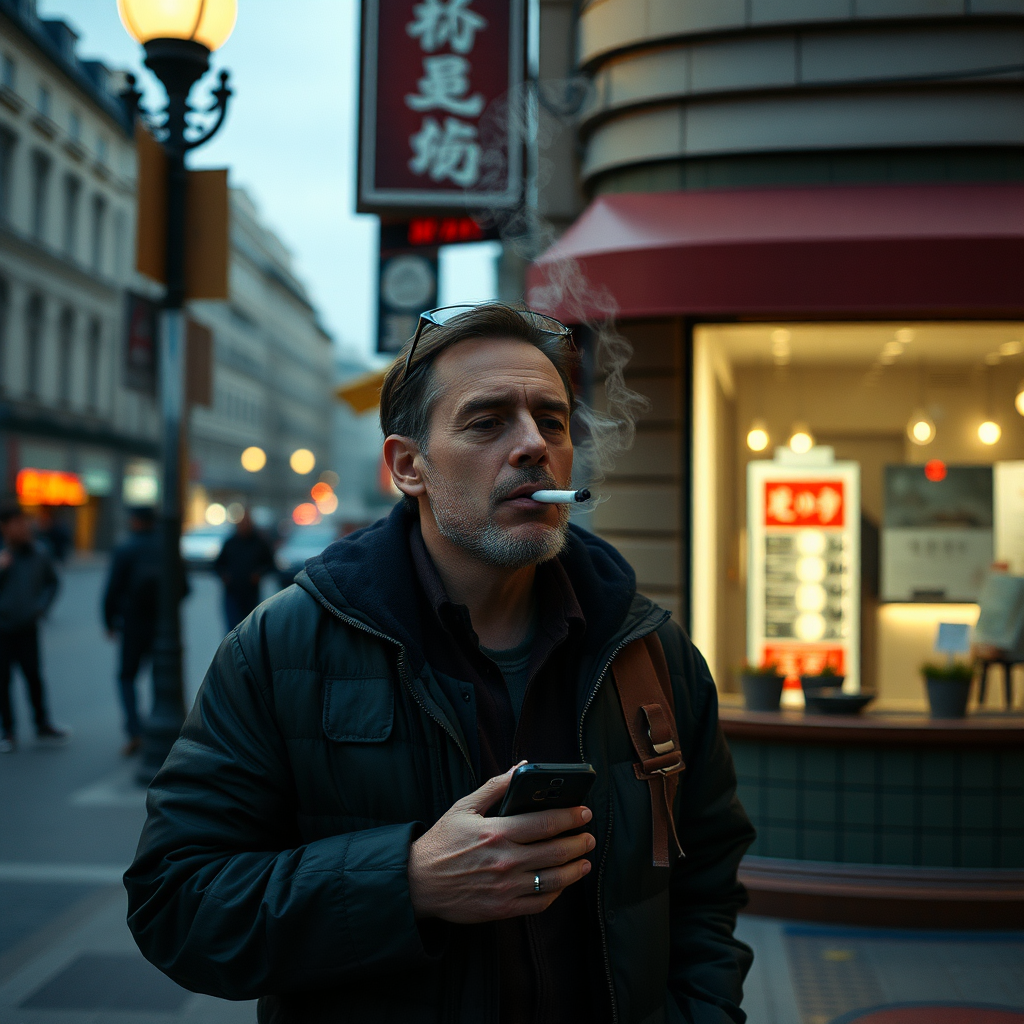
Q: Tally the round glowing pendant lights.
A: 5